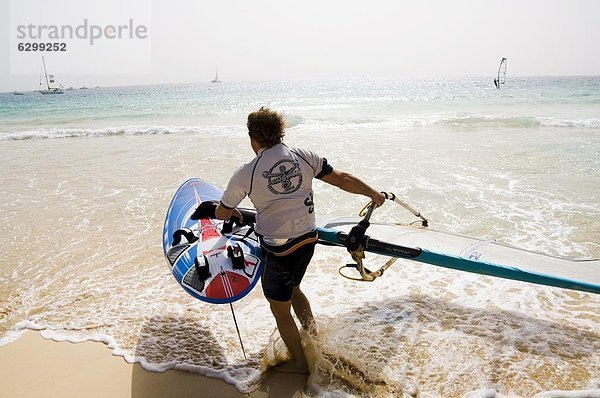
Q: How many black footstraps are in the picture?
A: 4